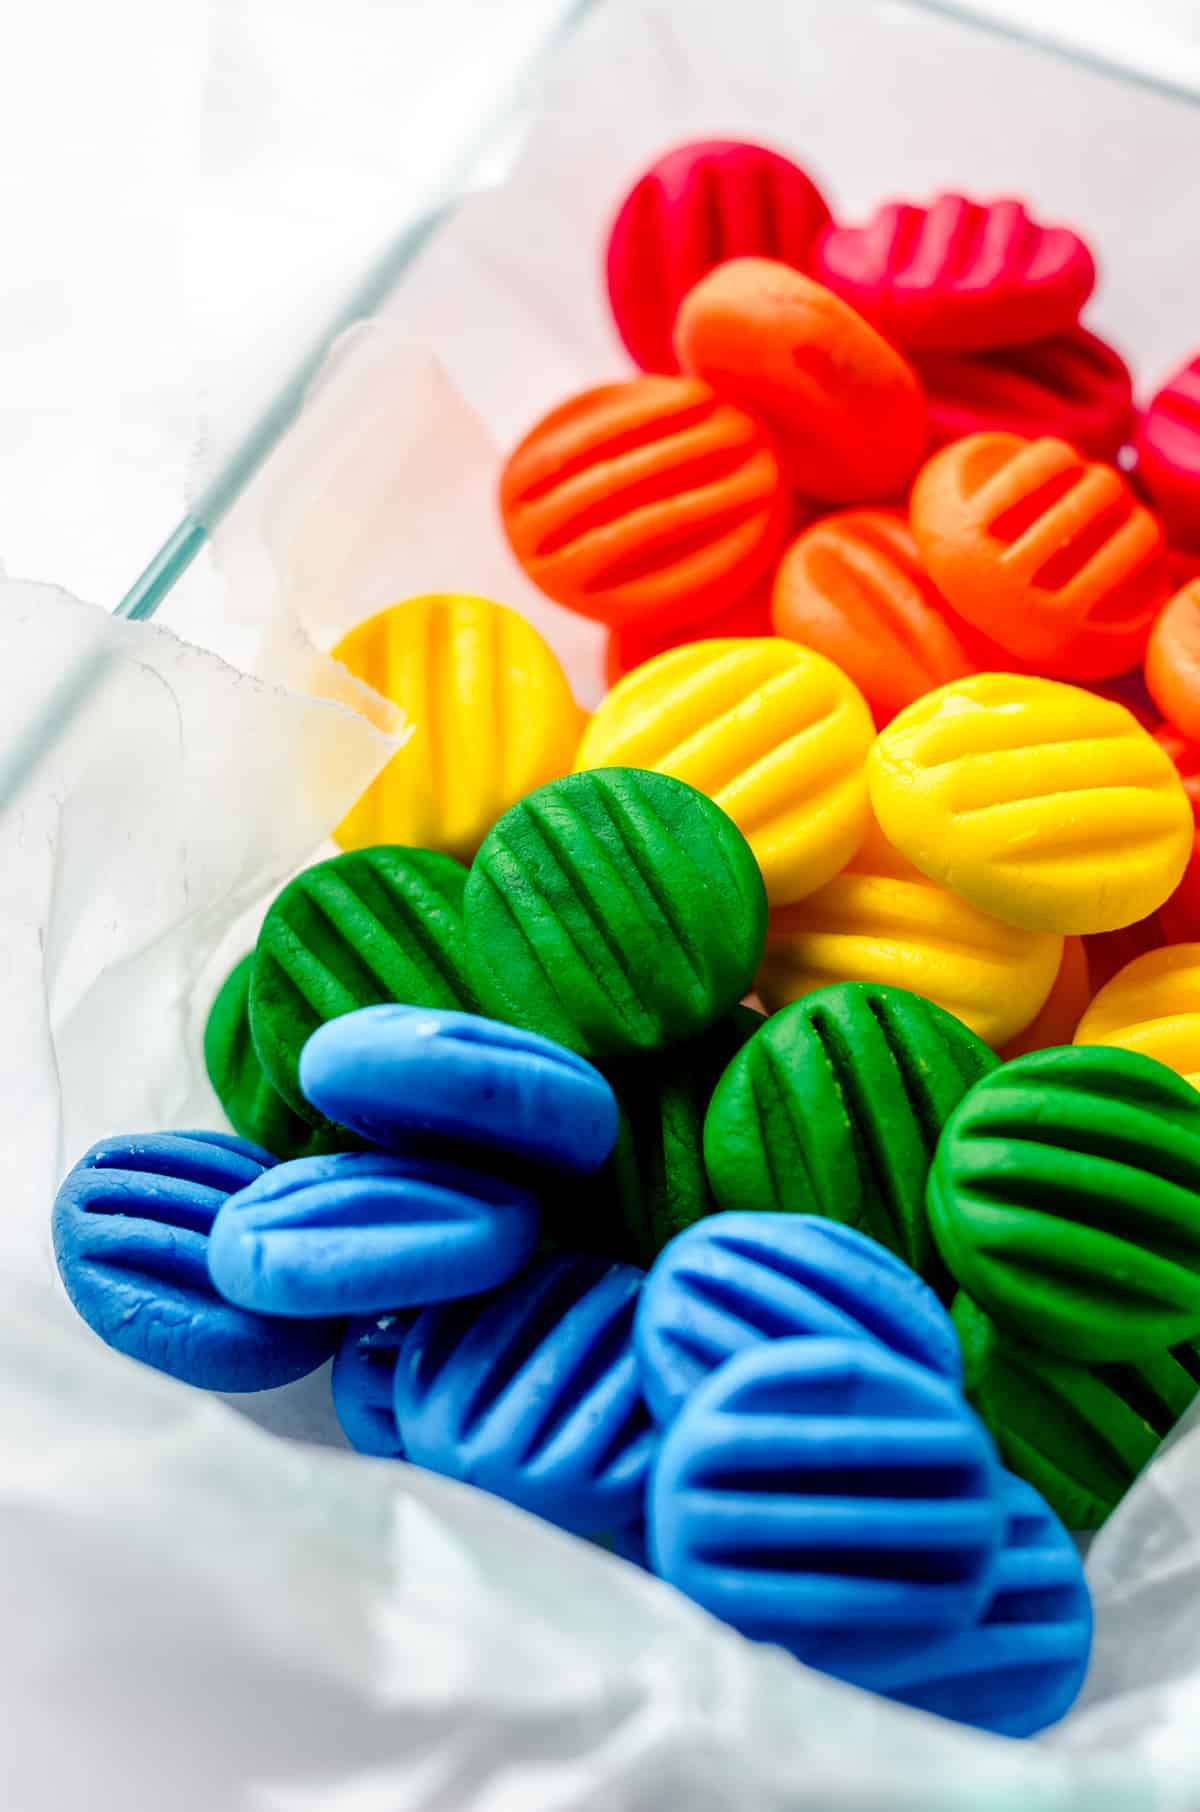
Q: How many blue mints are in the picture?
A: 8